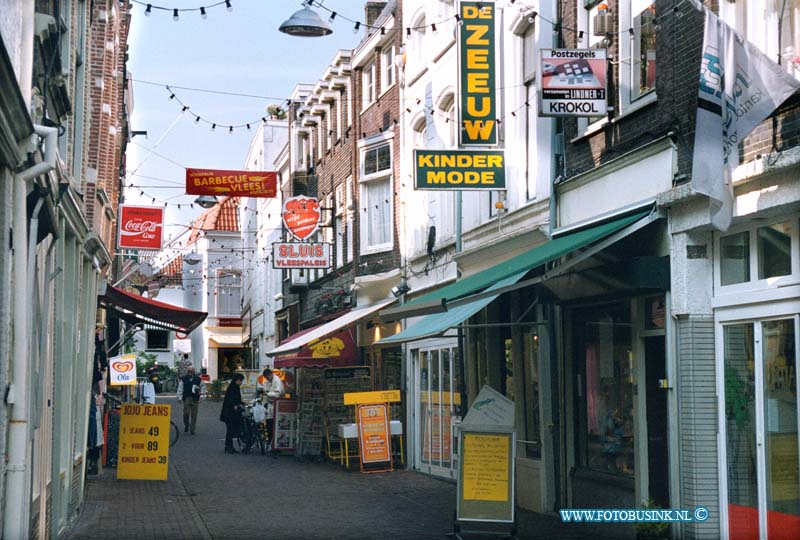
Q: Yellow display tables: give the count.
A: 1